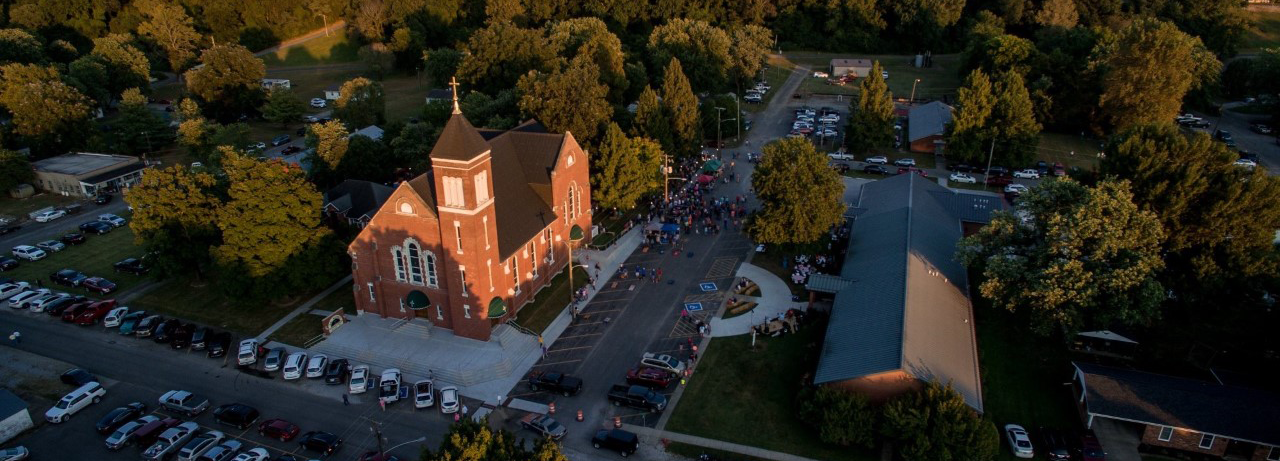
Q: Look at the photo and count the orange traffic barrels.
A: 3